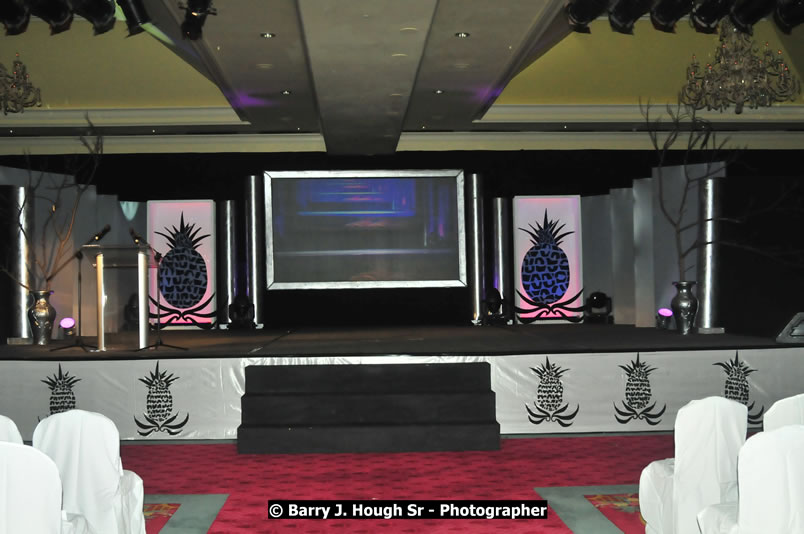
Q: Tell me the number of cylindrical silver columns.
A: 6